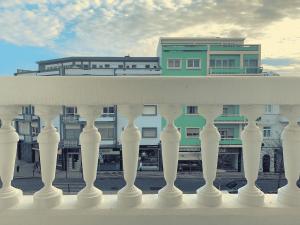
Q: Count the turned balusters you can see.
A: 8